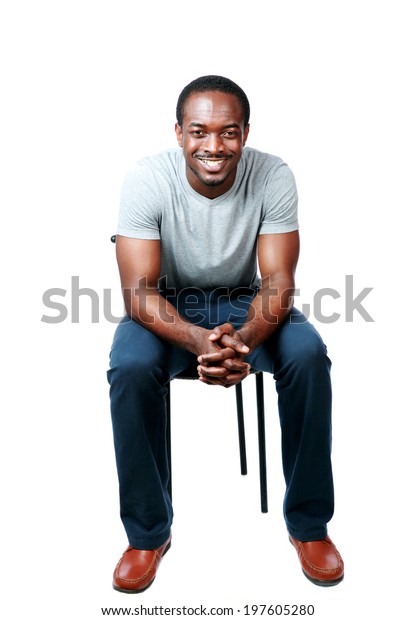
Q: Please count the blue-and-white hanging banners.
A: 0